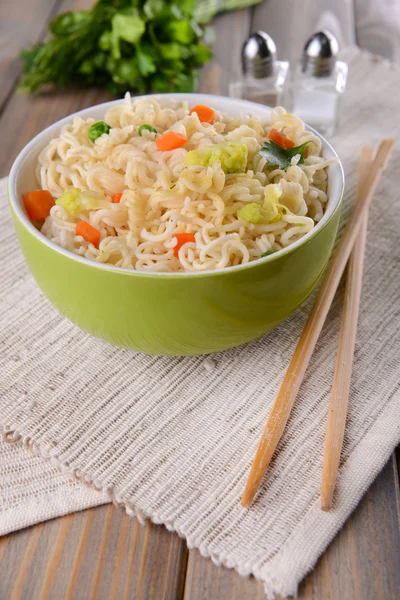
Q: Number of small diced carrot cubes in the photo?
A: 7